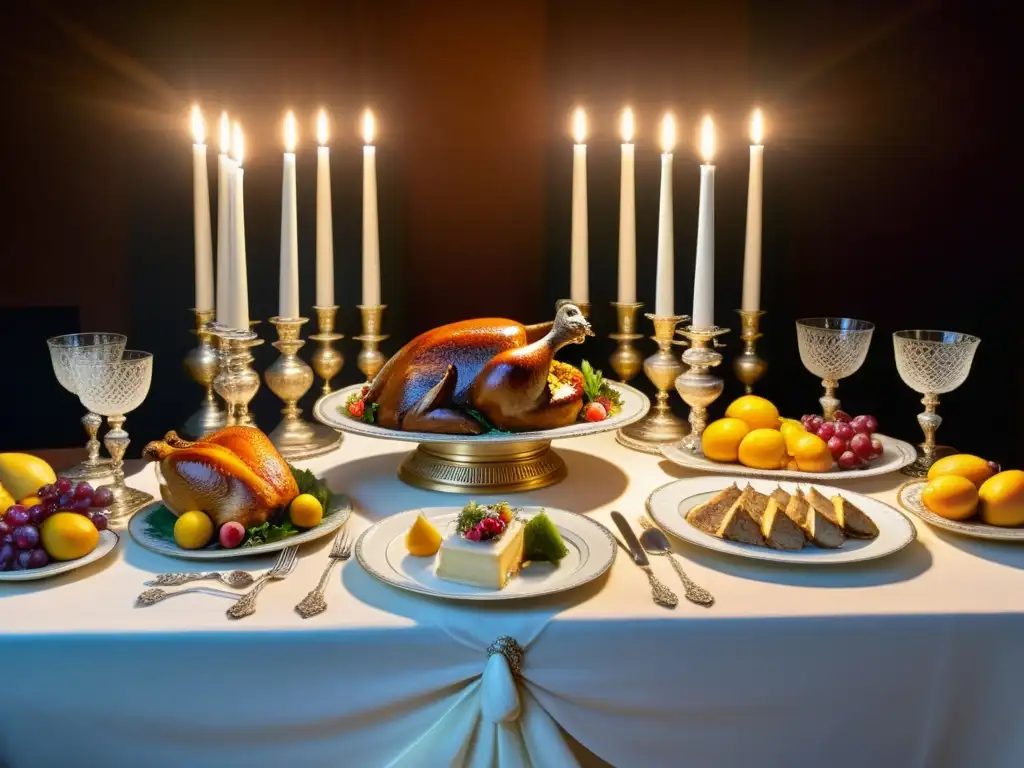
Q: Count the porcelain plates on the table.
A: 7